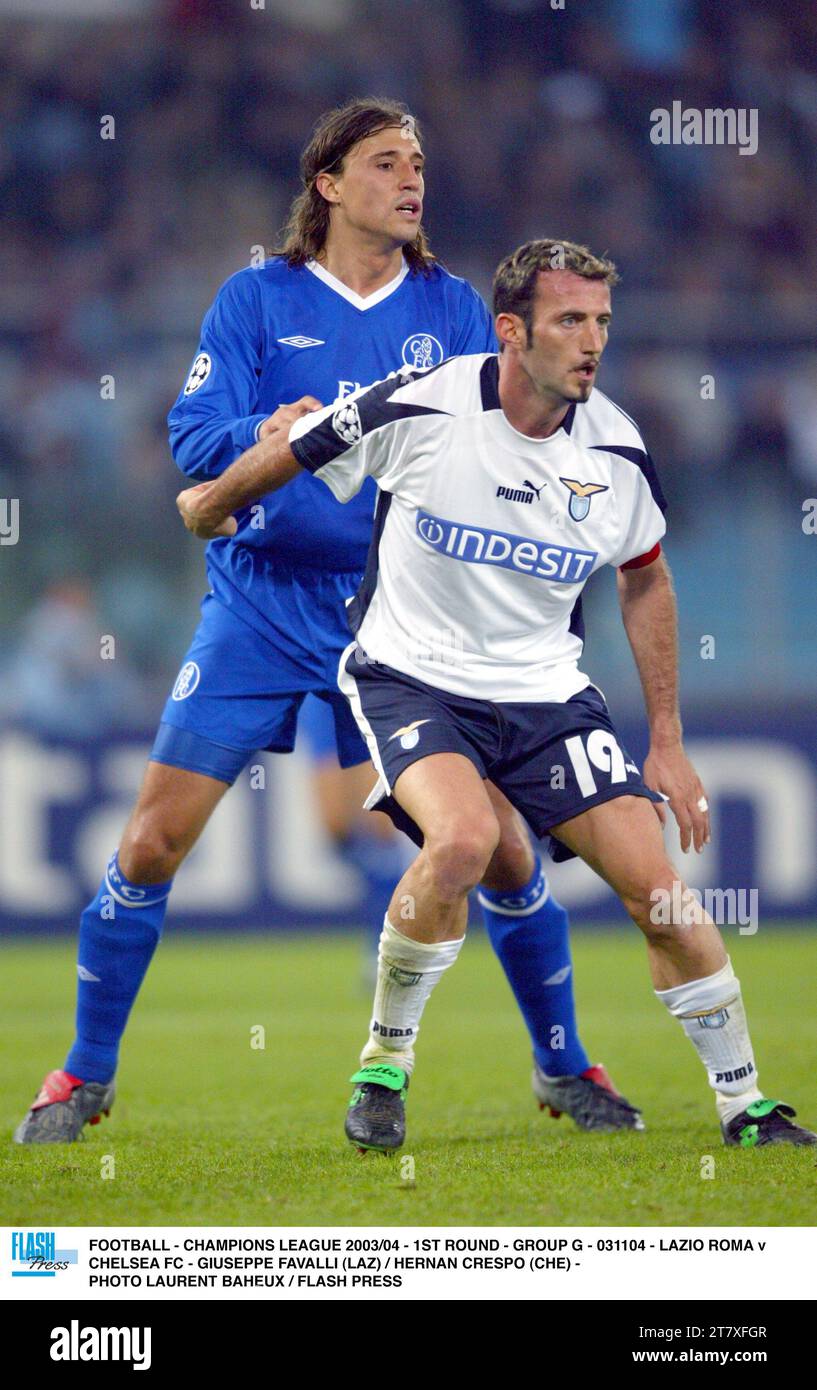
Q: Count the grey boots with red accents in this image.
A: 2